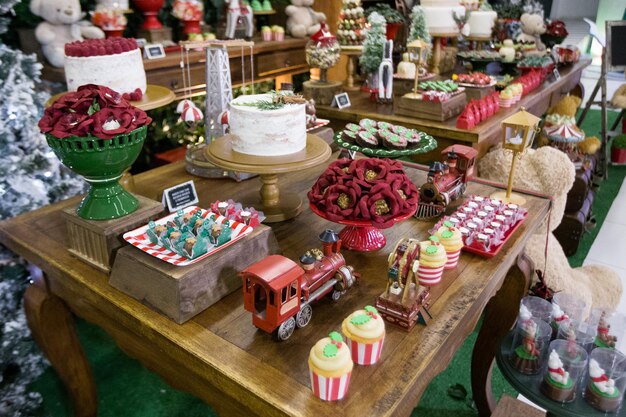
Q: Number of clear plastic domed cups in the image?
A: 7